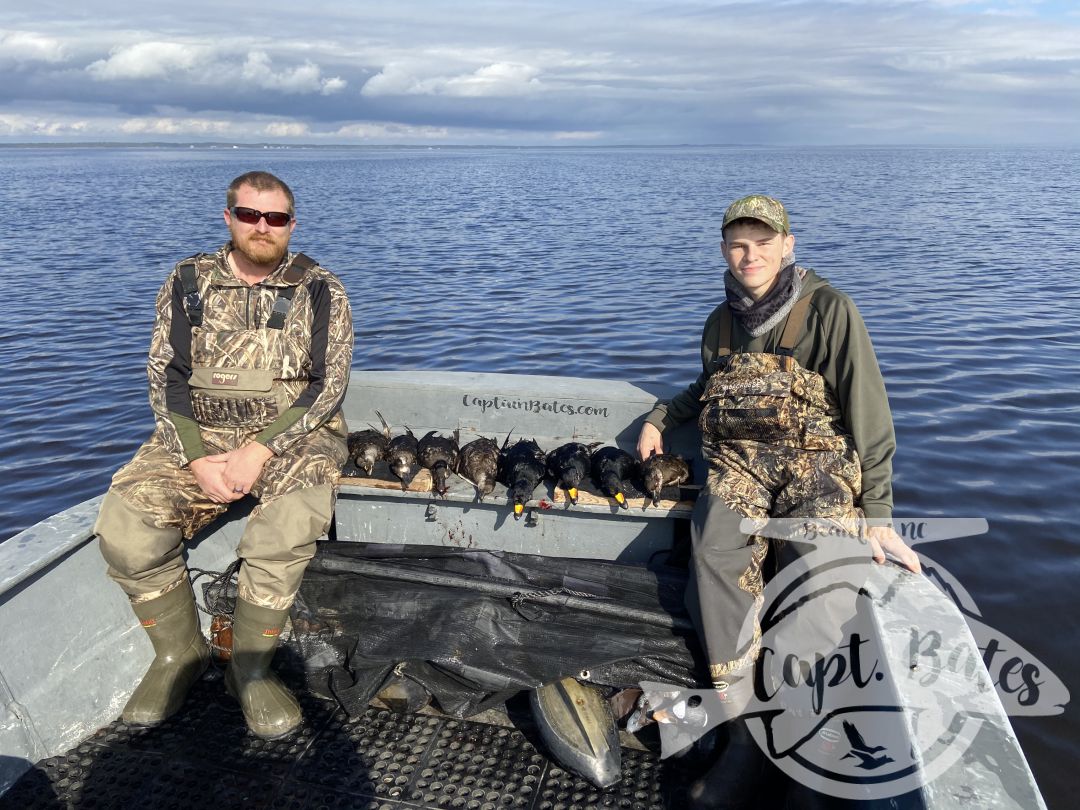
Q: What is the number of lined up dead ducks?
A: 8